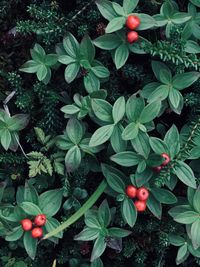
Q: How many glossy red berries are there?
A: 10